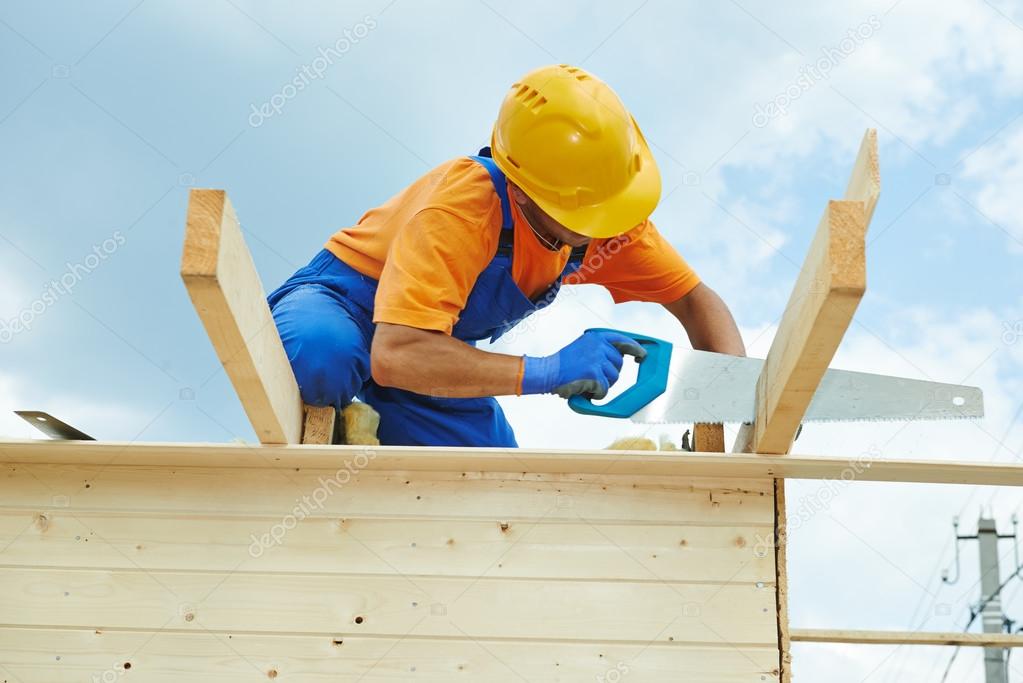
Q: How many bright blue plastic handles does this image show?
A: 1